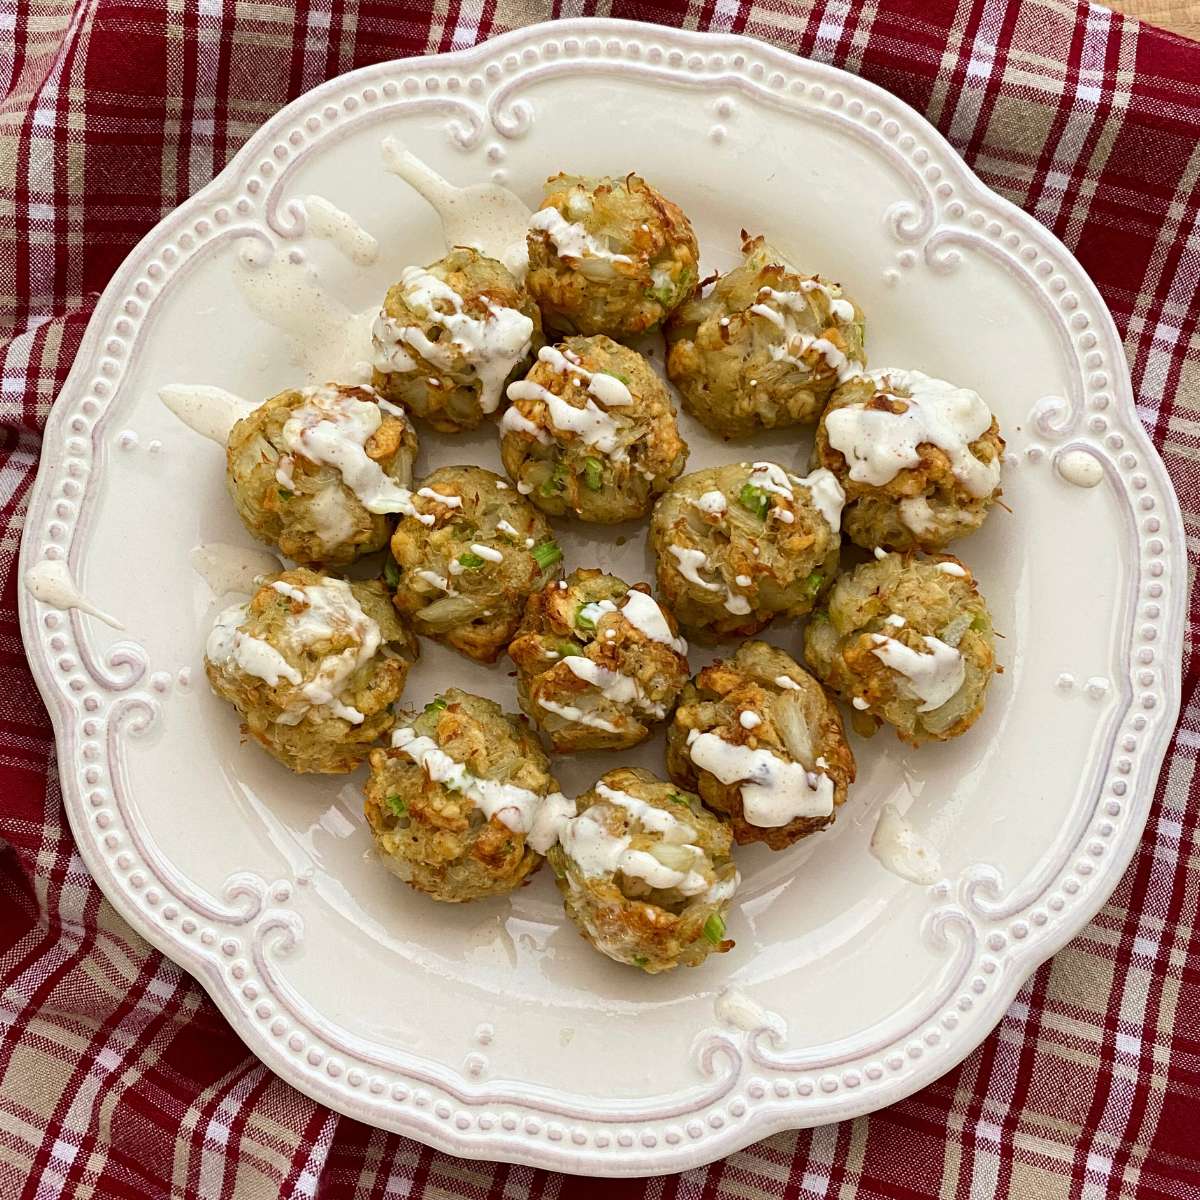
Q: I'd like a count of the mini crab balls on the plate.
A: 14